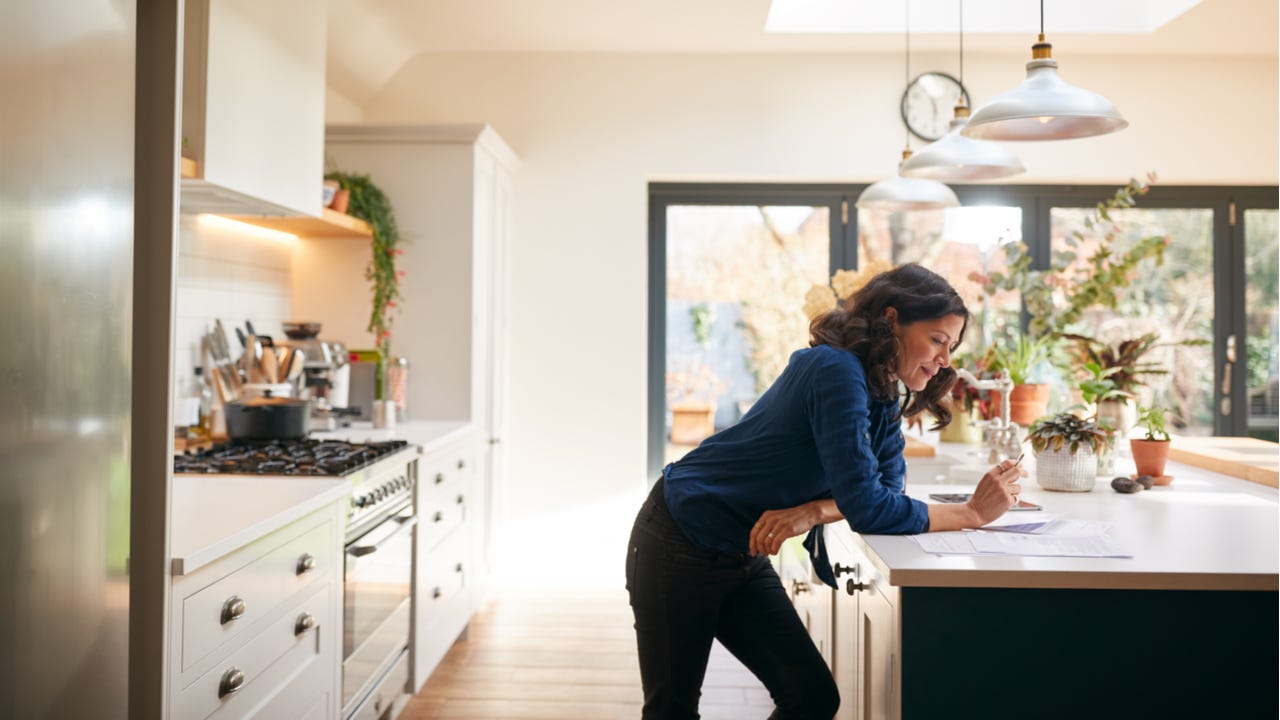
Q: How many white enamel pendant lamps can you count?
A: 3